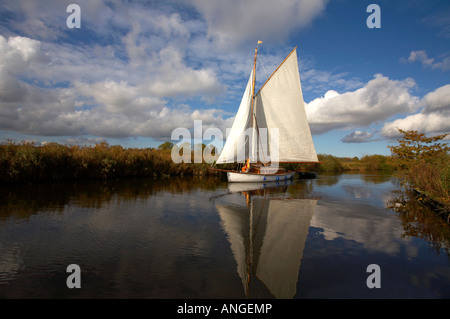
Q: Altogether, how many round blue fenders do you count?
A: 3